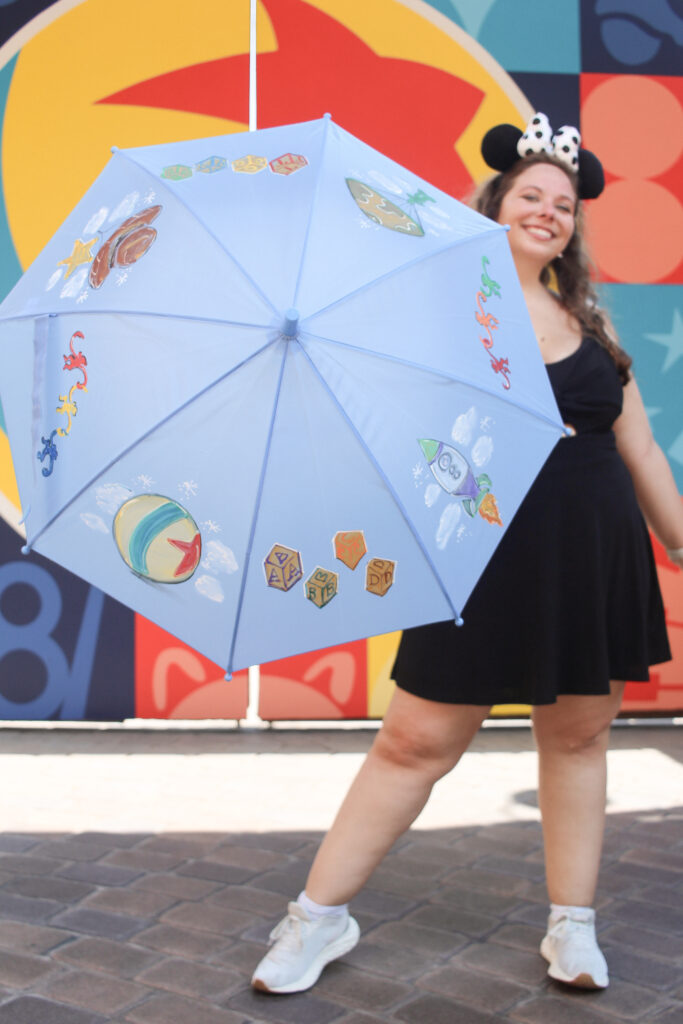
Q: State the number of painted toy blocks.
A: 8